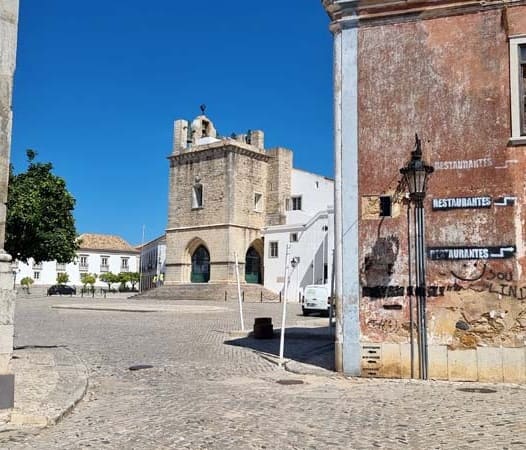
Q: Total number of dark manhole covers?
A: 3